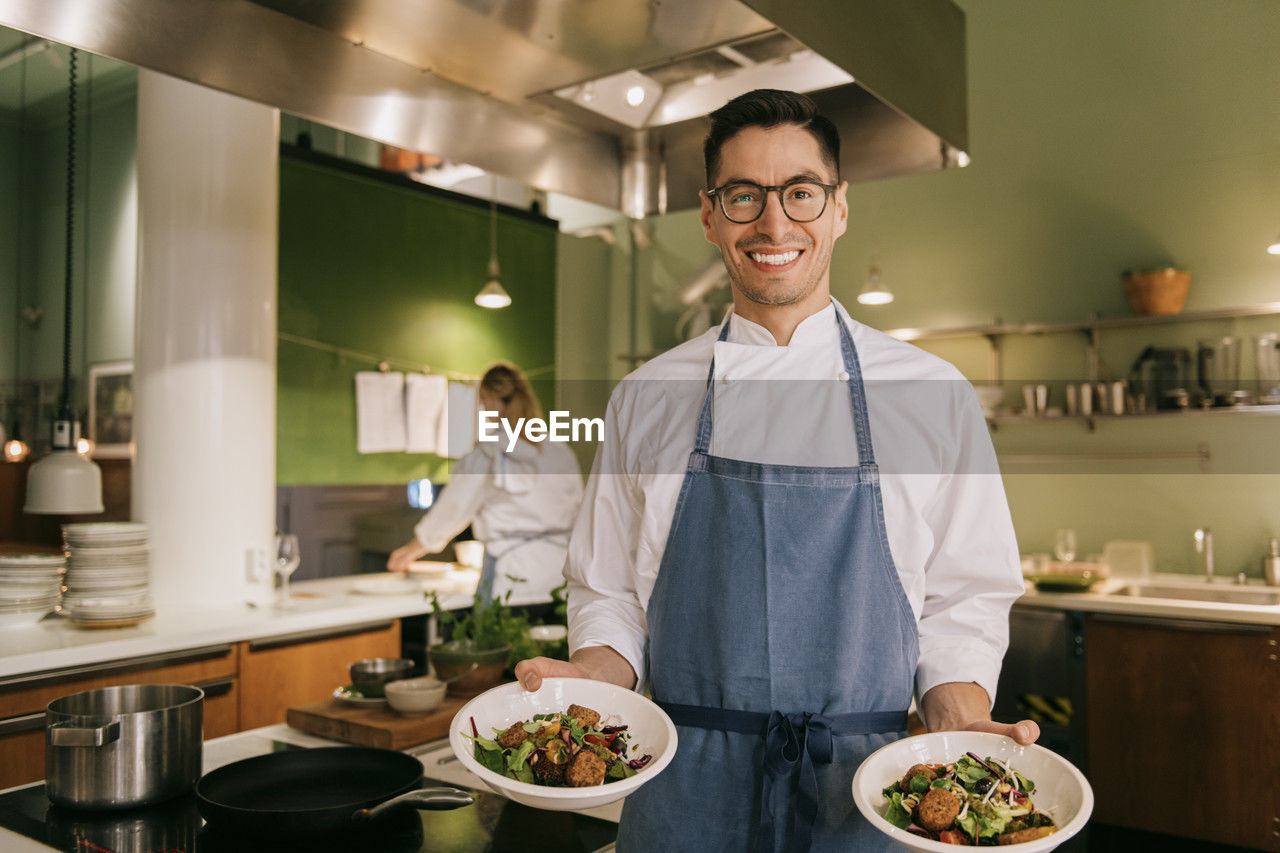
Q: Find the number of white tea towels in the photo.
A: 3